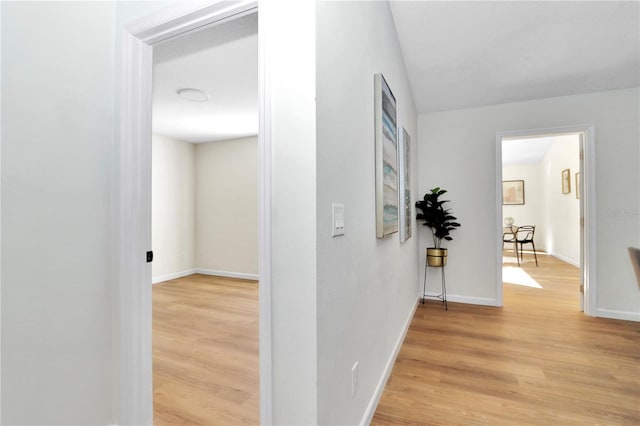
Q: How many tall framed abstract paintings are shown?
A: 2